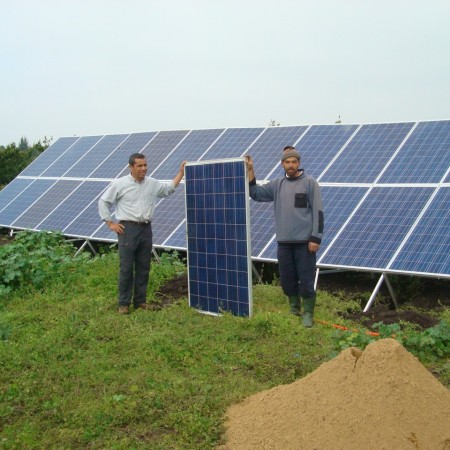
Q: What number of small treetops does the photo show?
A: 2